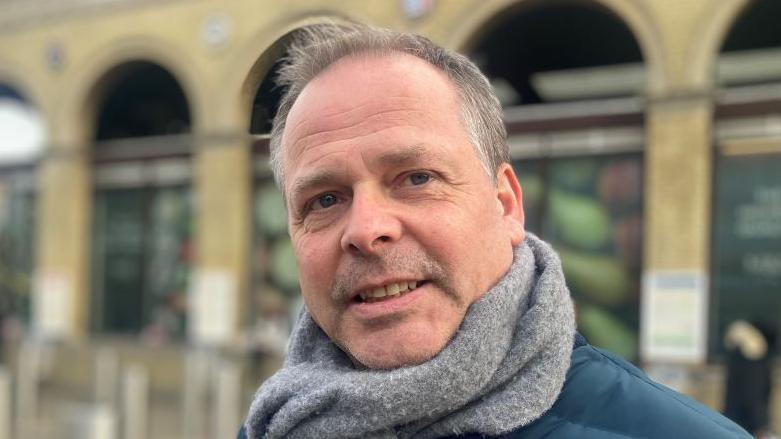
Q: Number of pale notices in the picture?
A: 3